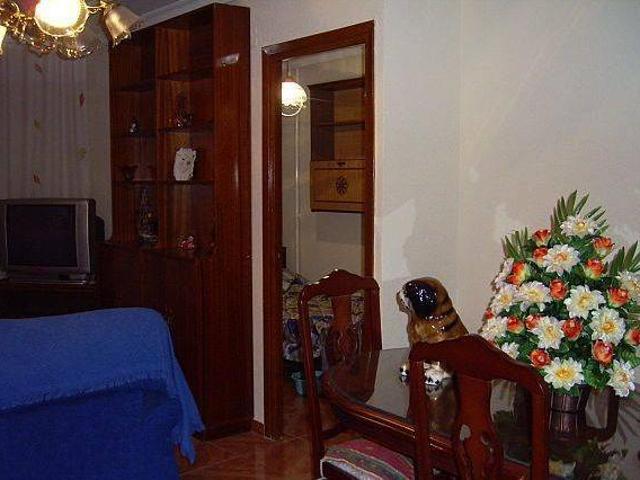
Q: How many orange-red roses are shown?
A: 14